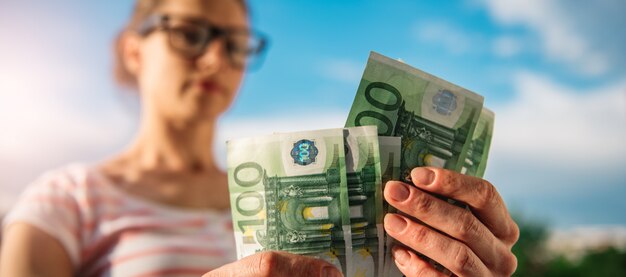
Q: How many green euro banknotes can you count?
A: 5